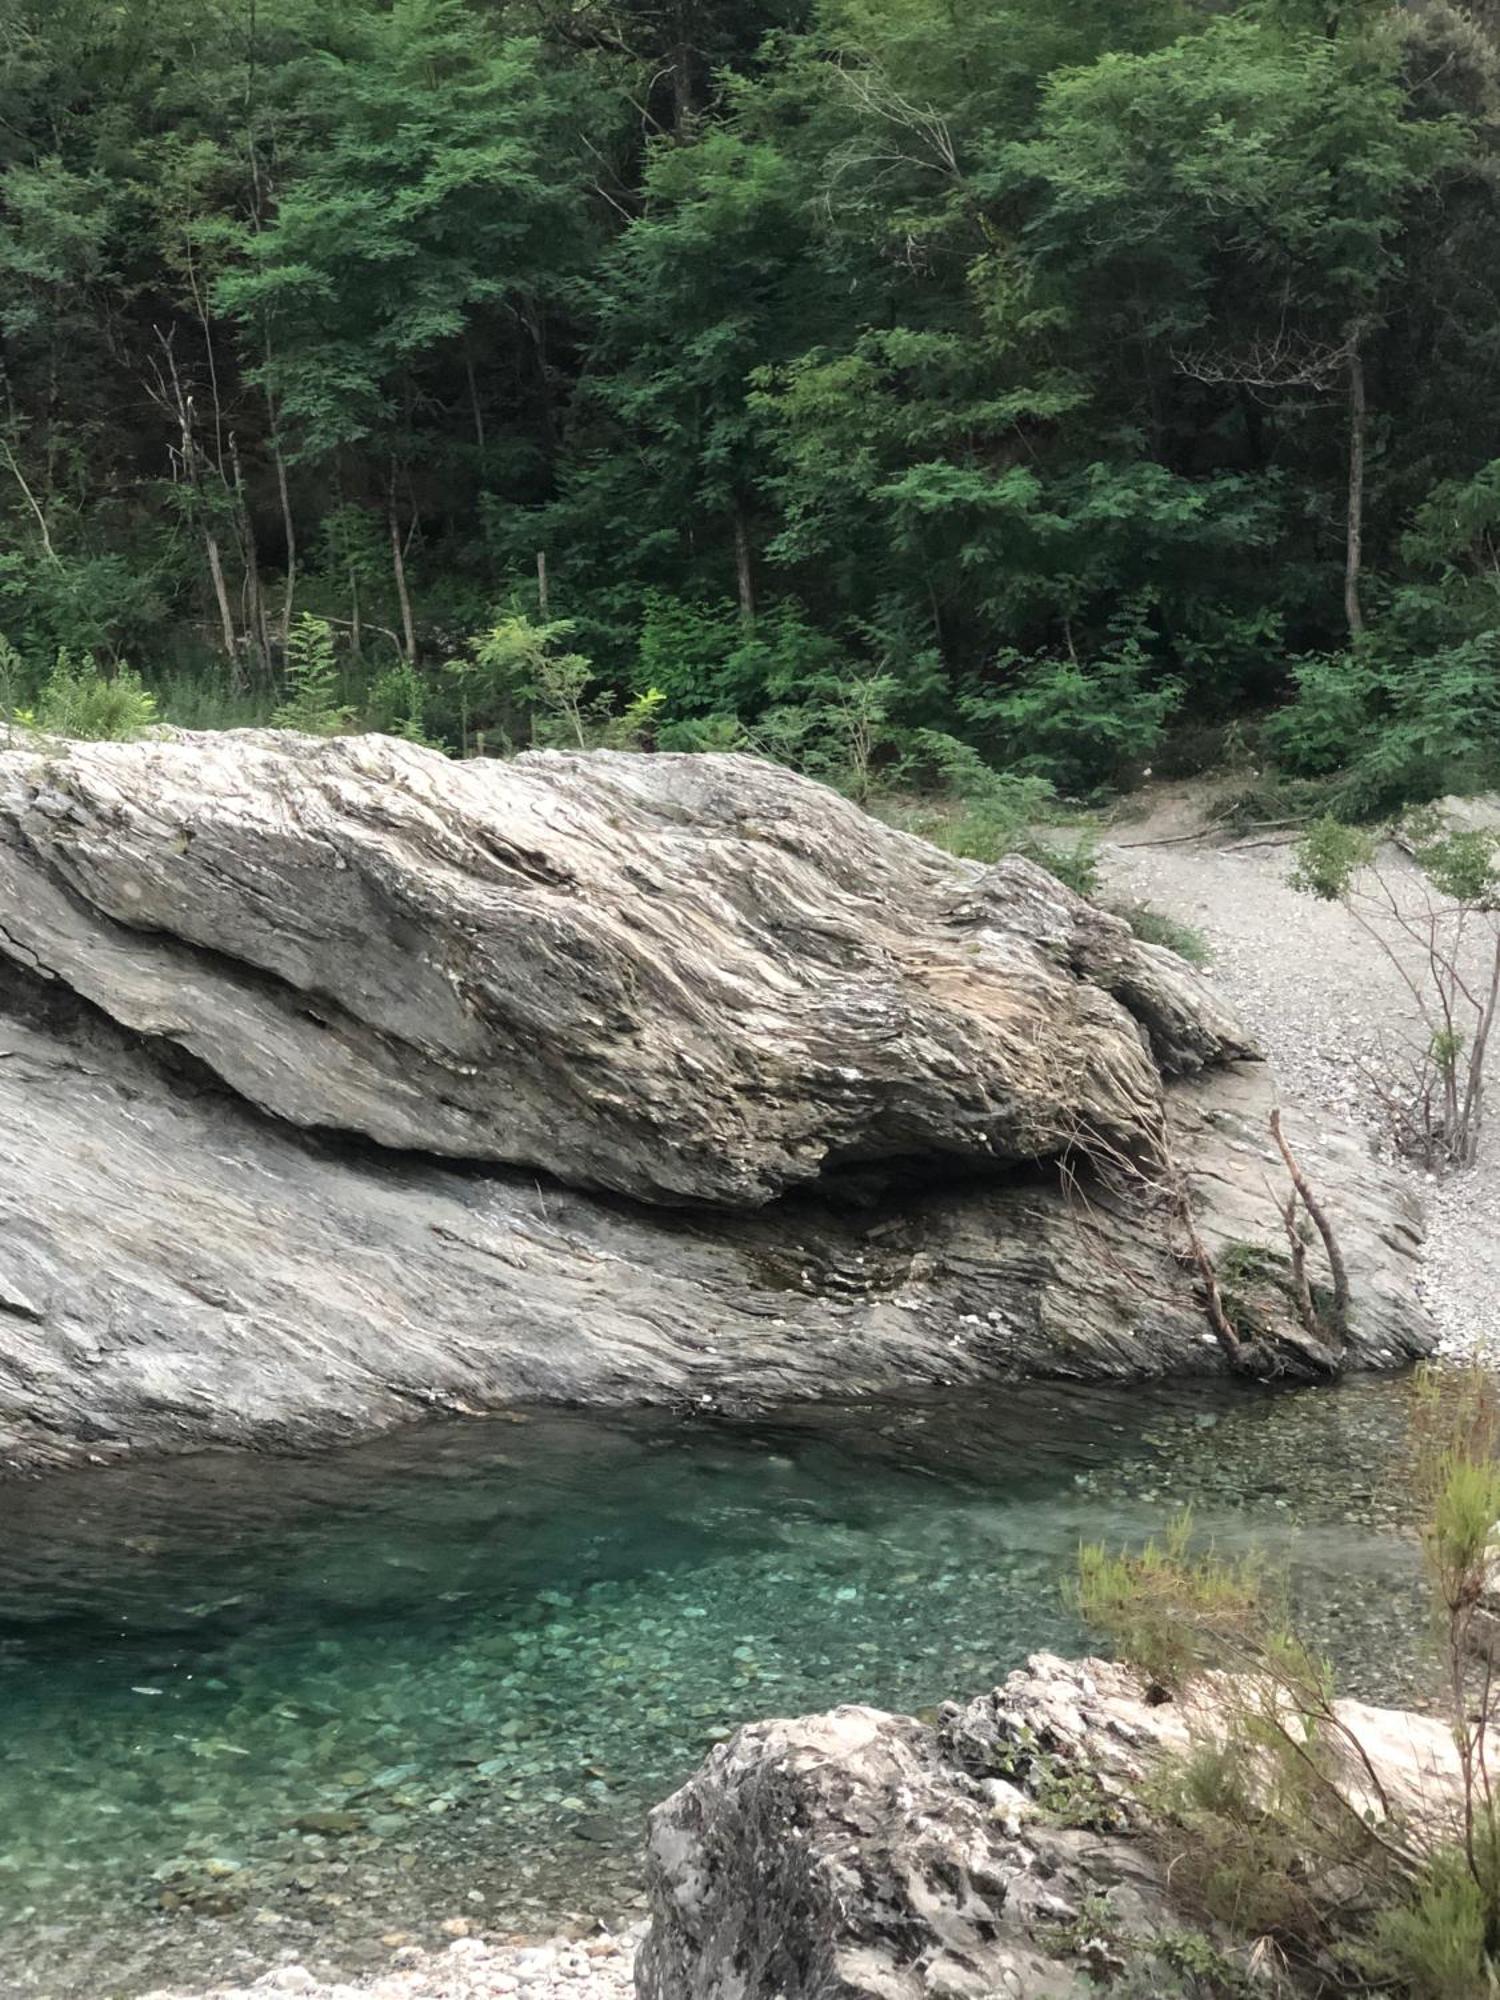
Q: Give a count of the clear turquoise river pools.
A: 1